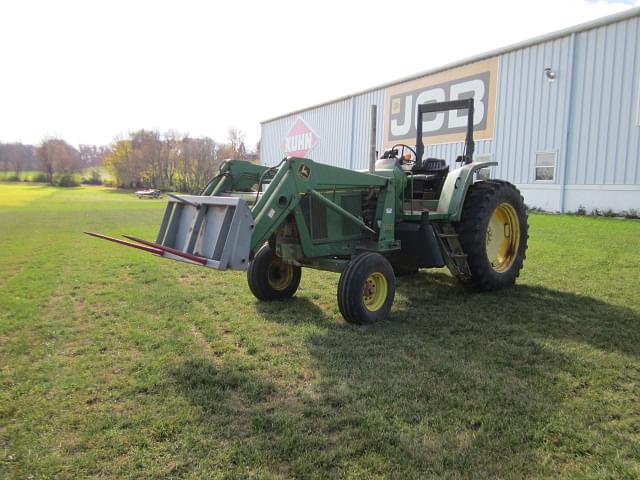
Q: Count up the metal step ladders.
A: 1